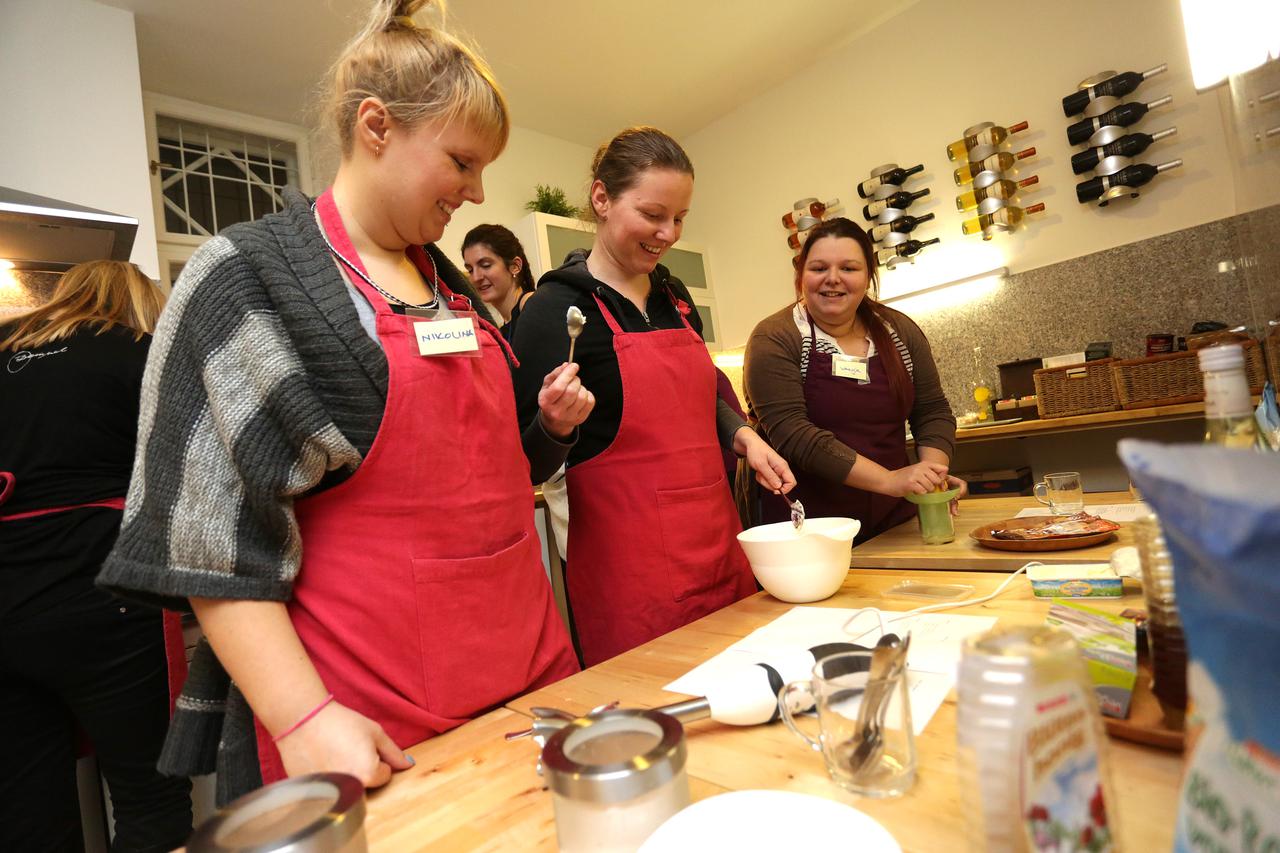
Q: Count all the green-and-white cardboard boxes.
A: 1